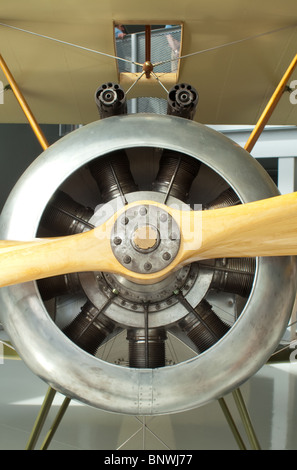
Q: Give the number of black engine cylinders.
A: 9